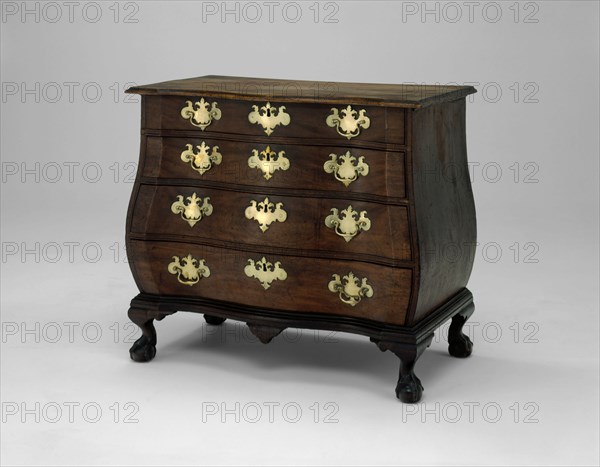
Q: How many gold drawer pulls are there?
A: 8